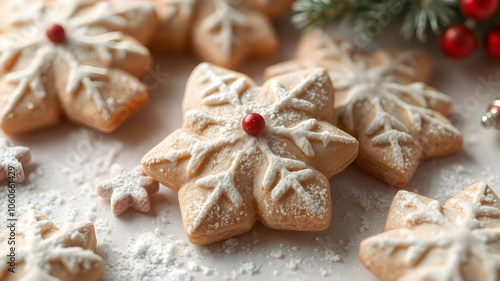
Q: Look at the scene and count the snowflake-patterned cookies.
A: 6